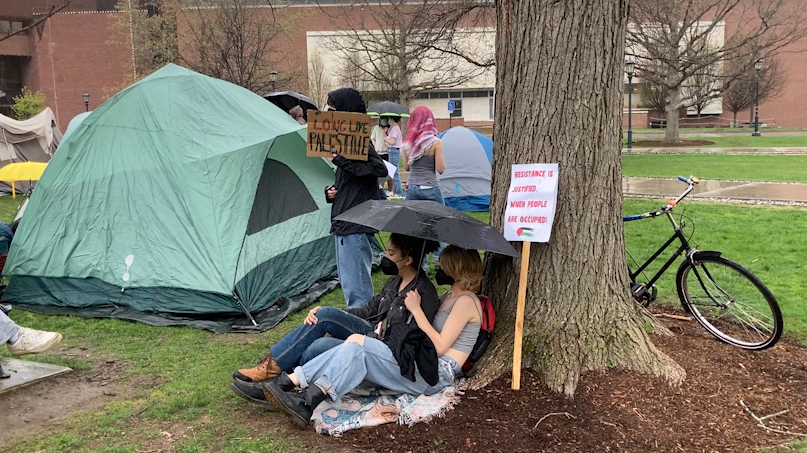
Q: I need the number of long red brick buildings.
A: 1